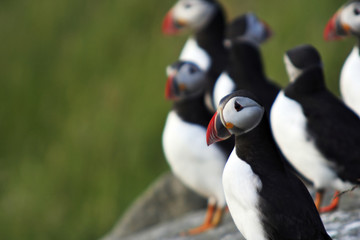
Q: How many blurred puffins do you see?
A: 5